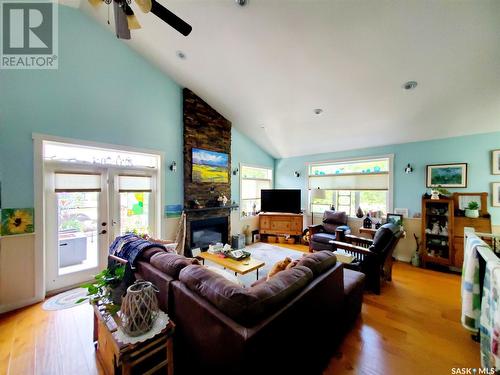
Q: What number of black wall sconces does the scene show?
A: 4